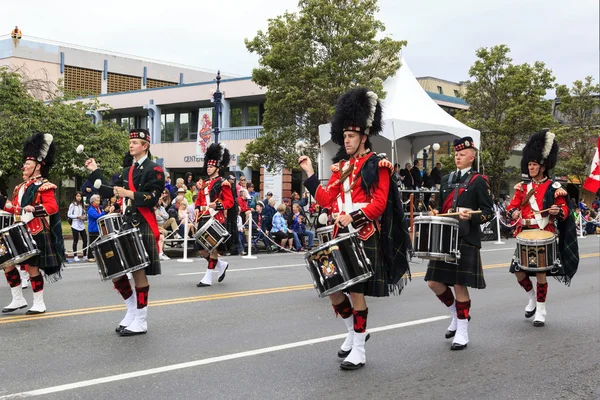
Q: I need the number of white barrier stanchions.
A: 4